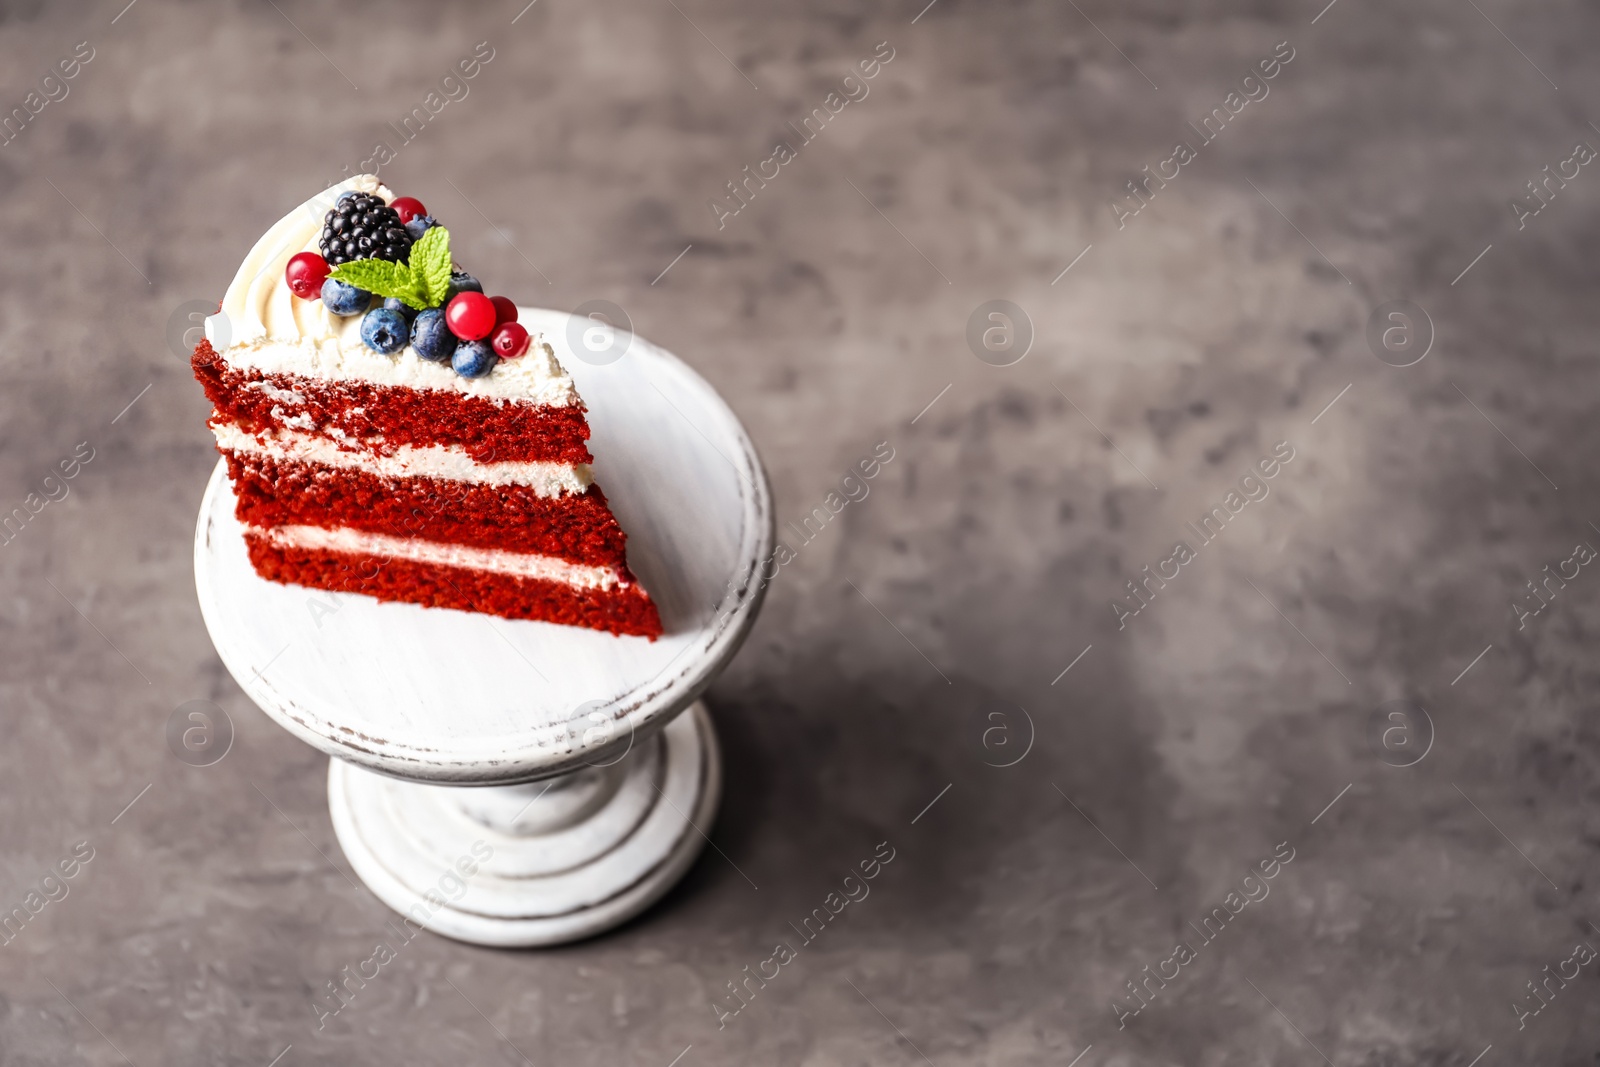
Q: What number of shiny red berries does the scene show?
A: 5